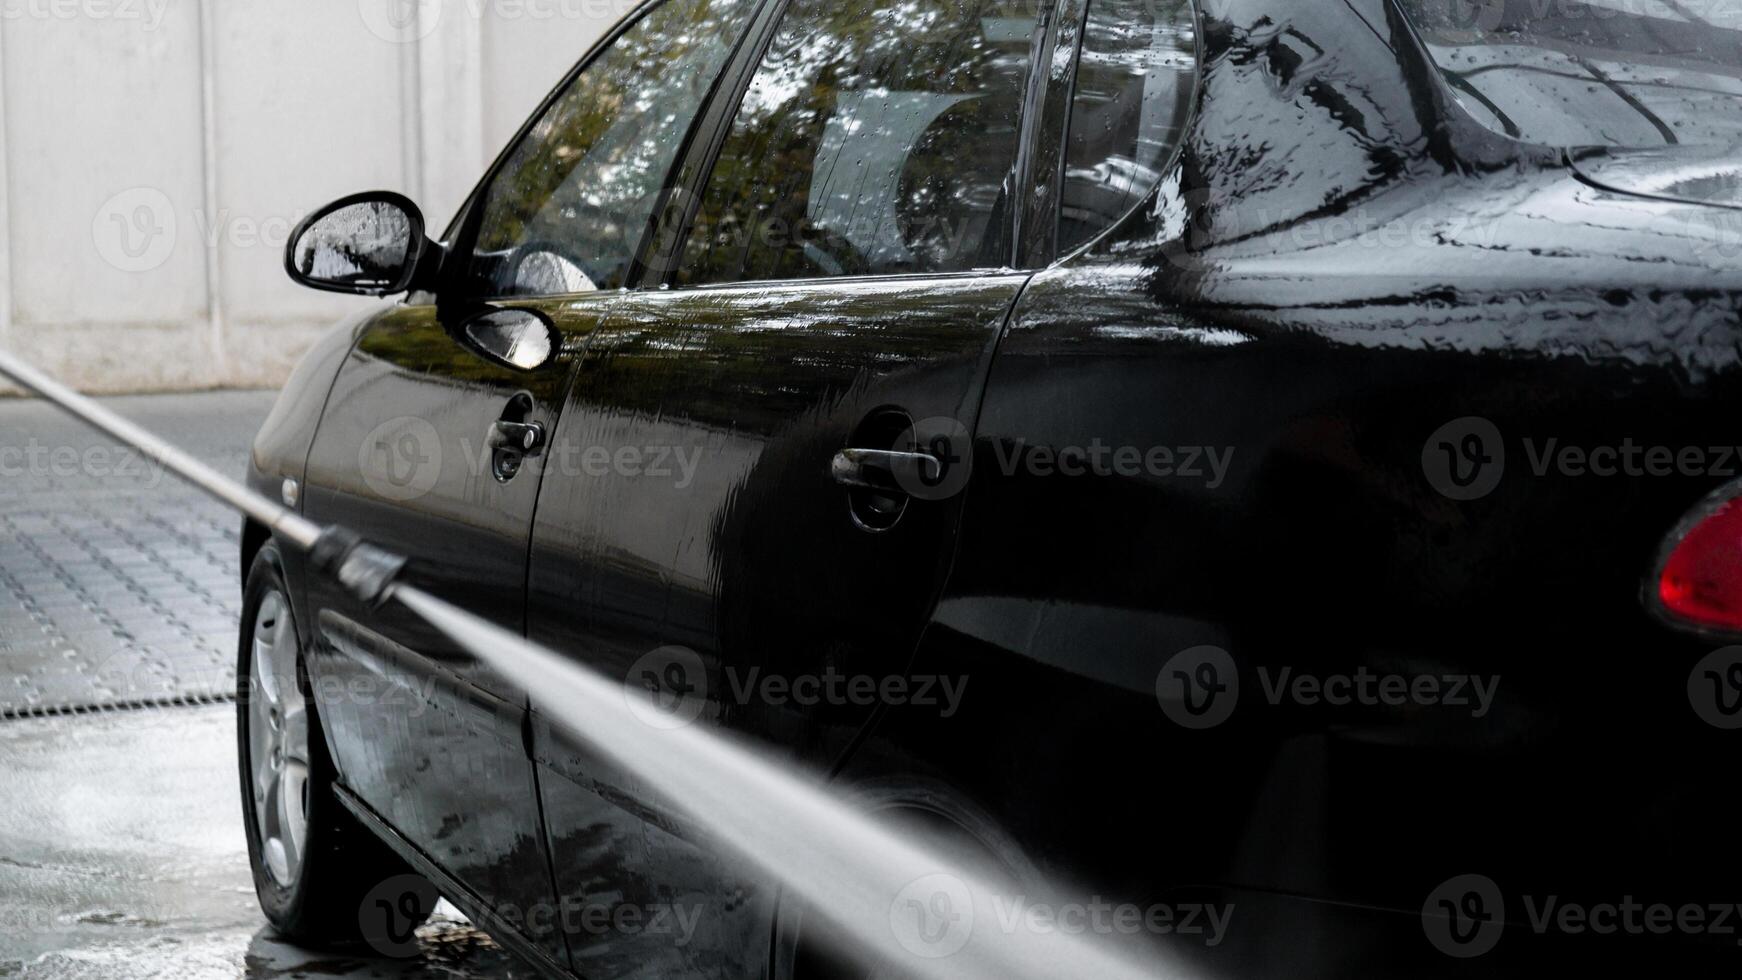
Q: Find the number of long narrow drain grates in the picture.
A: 1